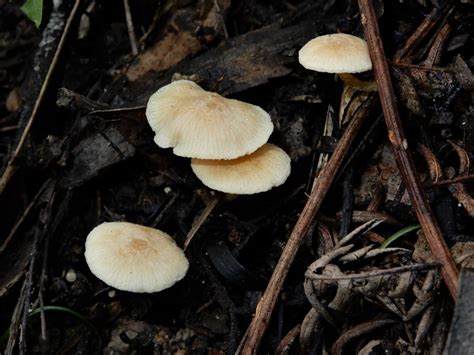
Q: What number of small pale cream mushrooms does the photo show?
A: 4